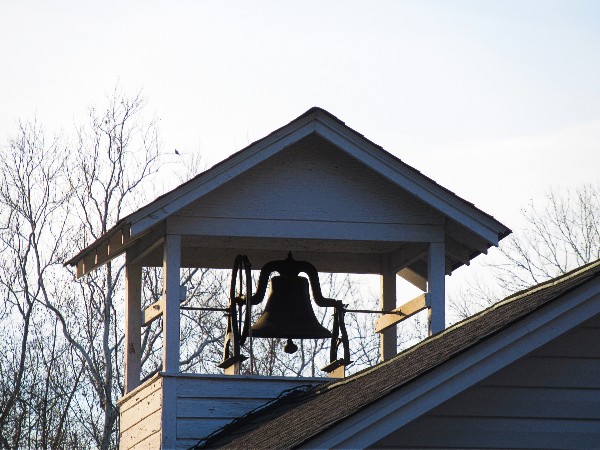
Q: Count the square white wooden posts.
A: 4